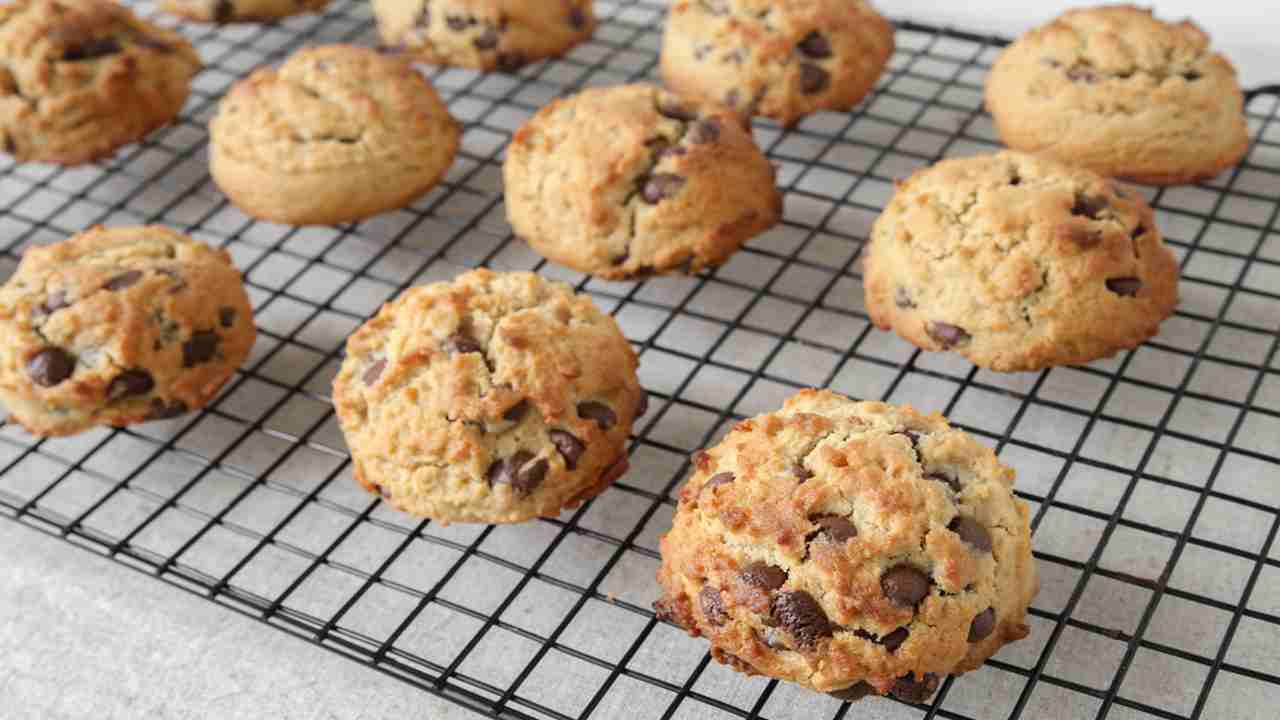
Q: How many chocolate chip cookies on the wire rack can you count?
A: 11